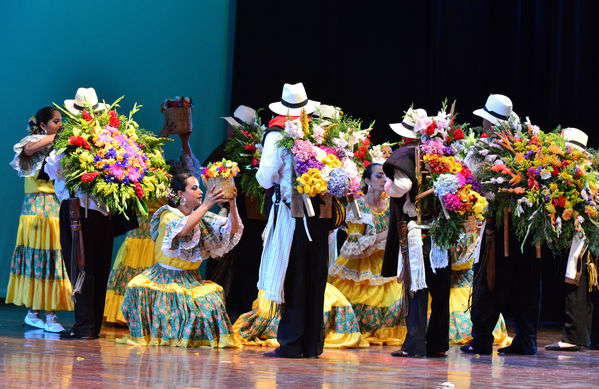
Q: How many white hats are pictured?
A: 7